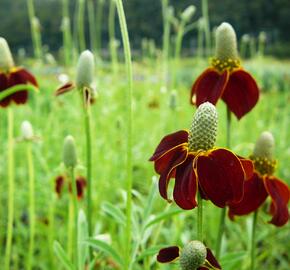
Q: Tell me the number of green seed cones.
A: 8